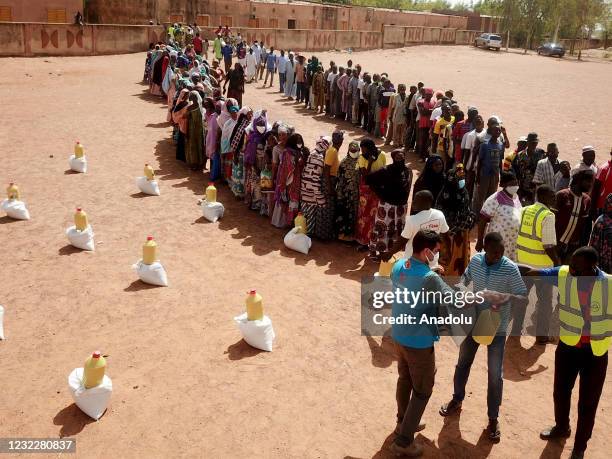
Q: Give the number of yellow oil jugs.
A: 11